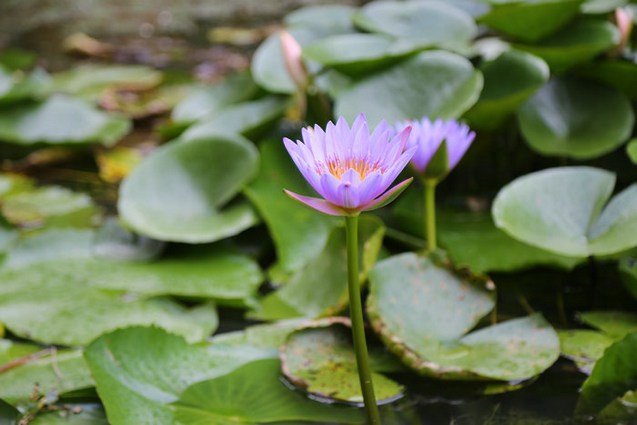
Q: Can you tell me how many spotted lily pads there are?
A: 2